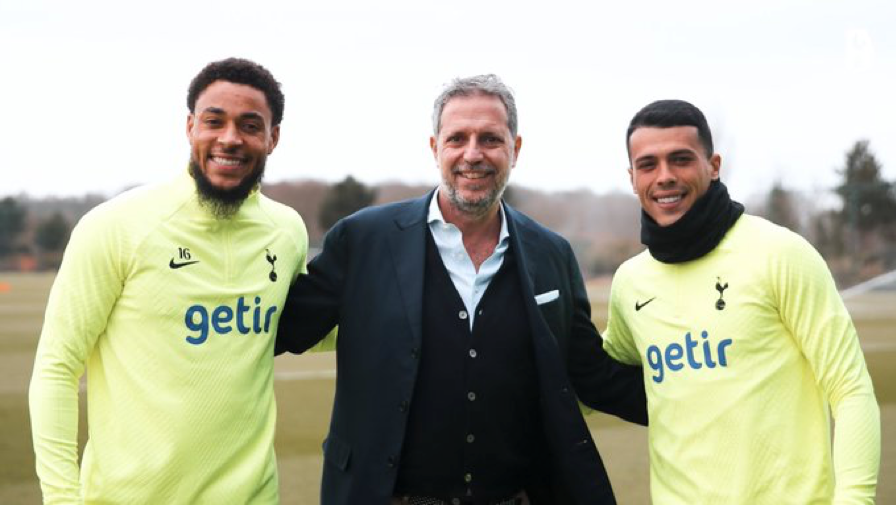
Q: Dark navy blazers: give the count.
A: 1